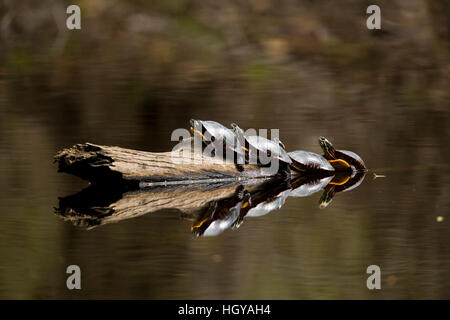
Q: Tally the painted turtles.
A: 4